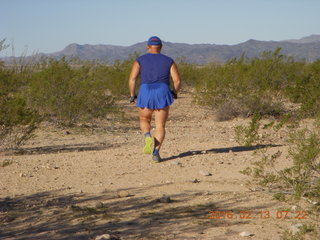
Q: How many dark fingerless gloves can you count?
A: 2